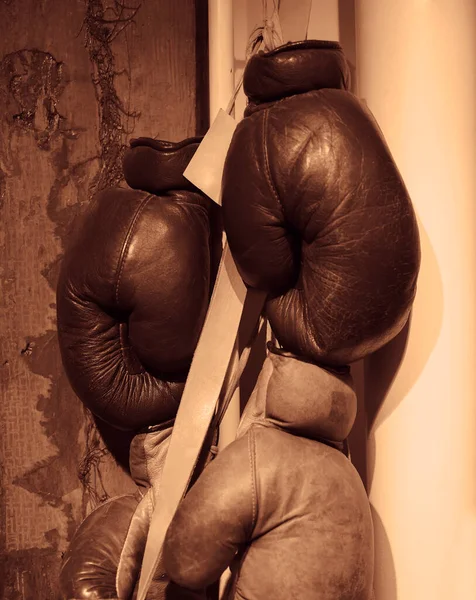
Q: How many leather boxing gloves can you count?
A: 4